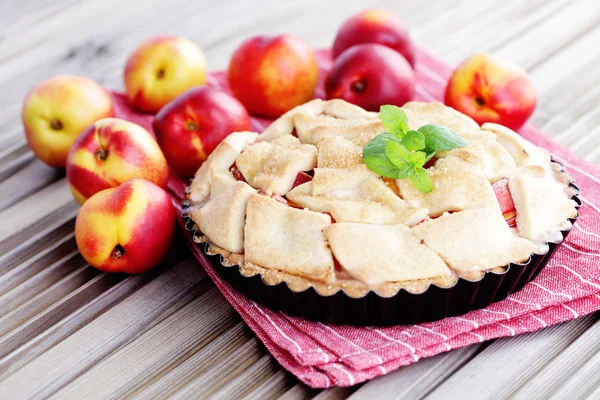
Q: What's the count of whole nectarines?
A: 9